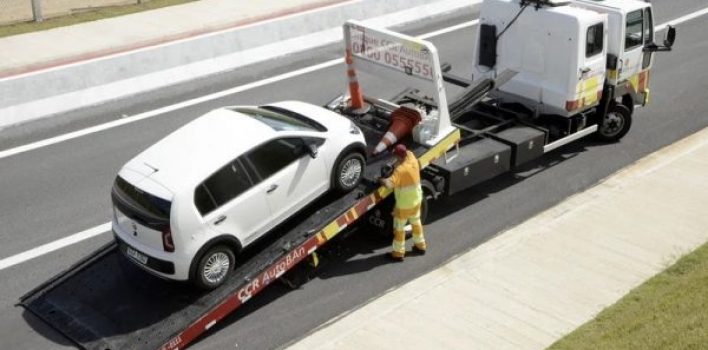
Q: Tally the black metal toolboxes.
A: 2